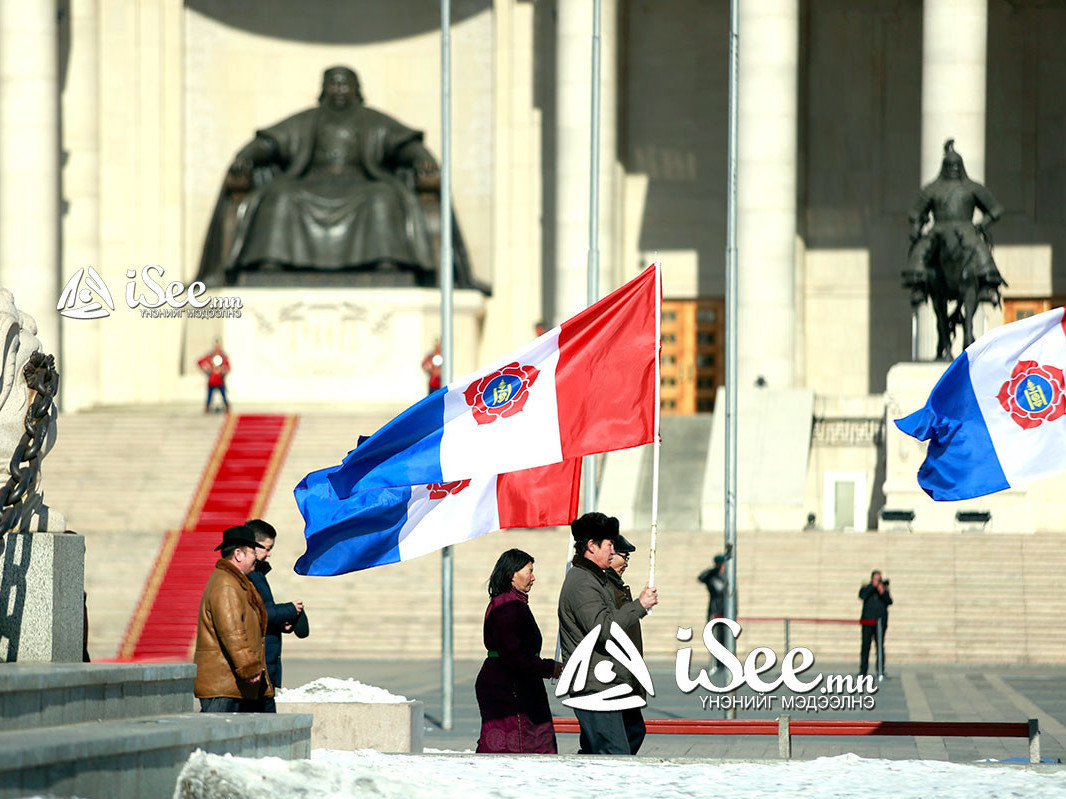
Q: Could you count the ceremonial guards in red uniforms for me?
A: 2